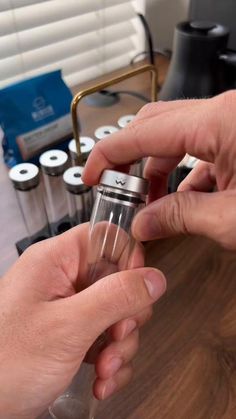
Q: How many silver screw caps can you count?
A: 7